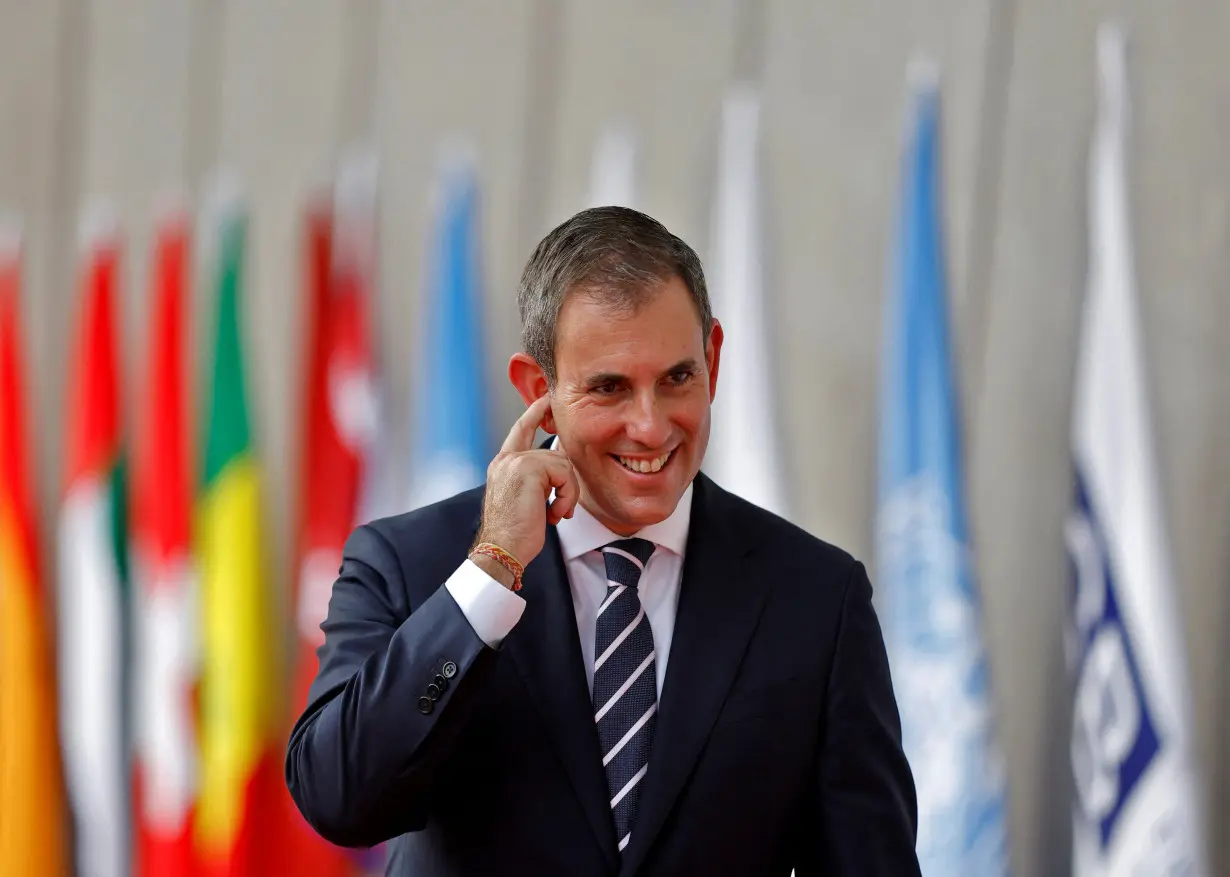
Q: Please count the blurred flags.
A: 11